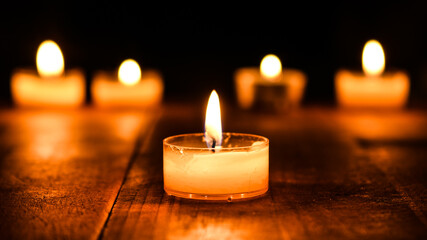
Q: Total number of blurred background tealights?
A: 4